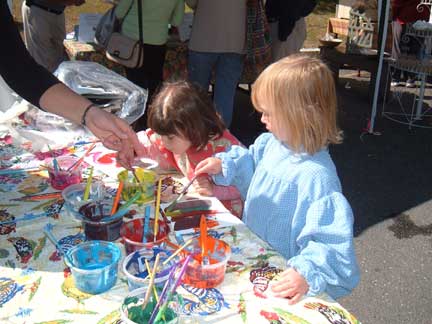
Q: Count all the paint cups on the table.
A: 9